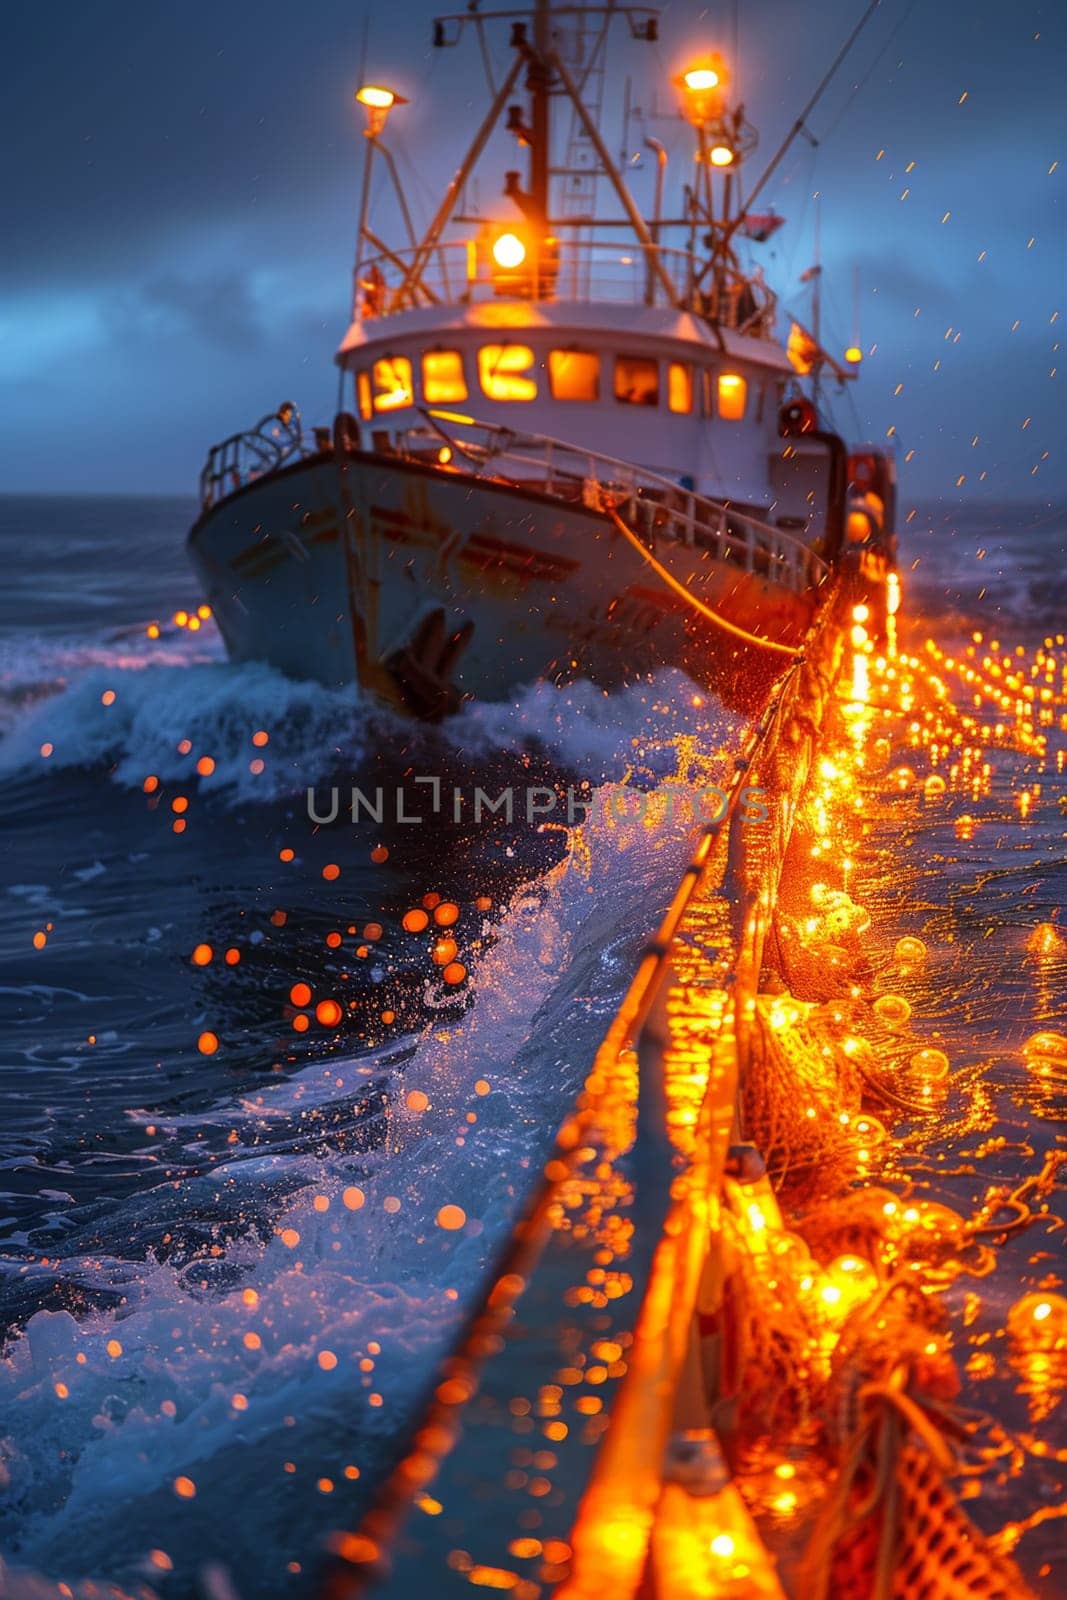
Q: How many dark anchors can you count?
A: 1